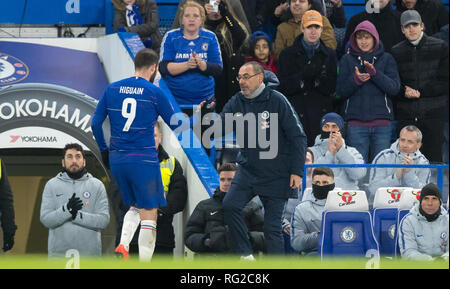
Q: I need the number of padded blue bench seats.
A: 3